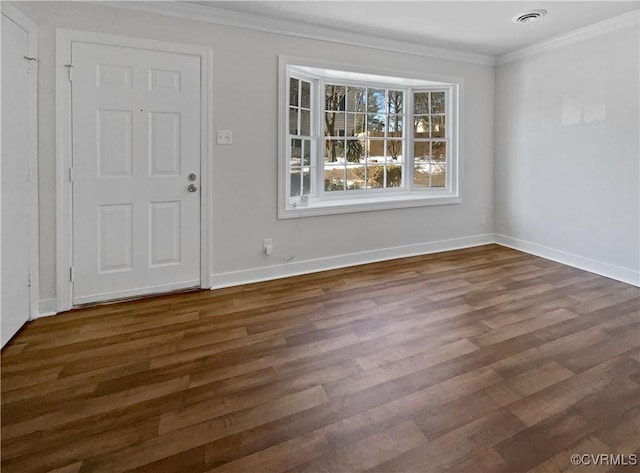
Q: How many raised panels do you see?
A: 6